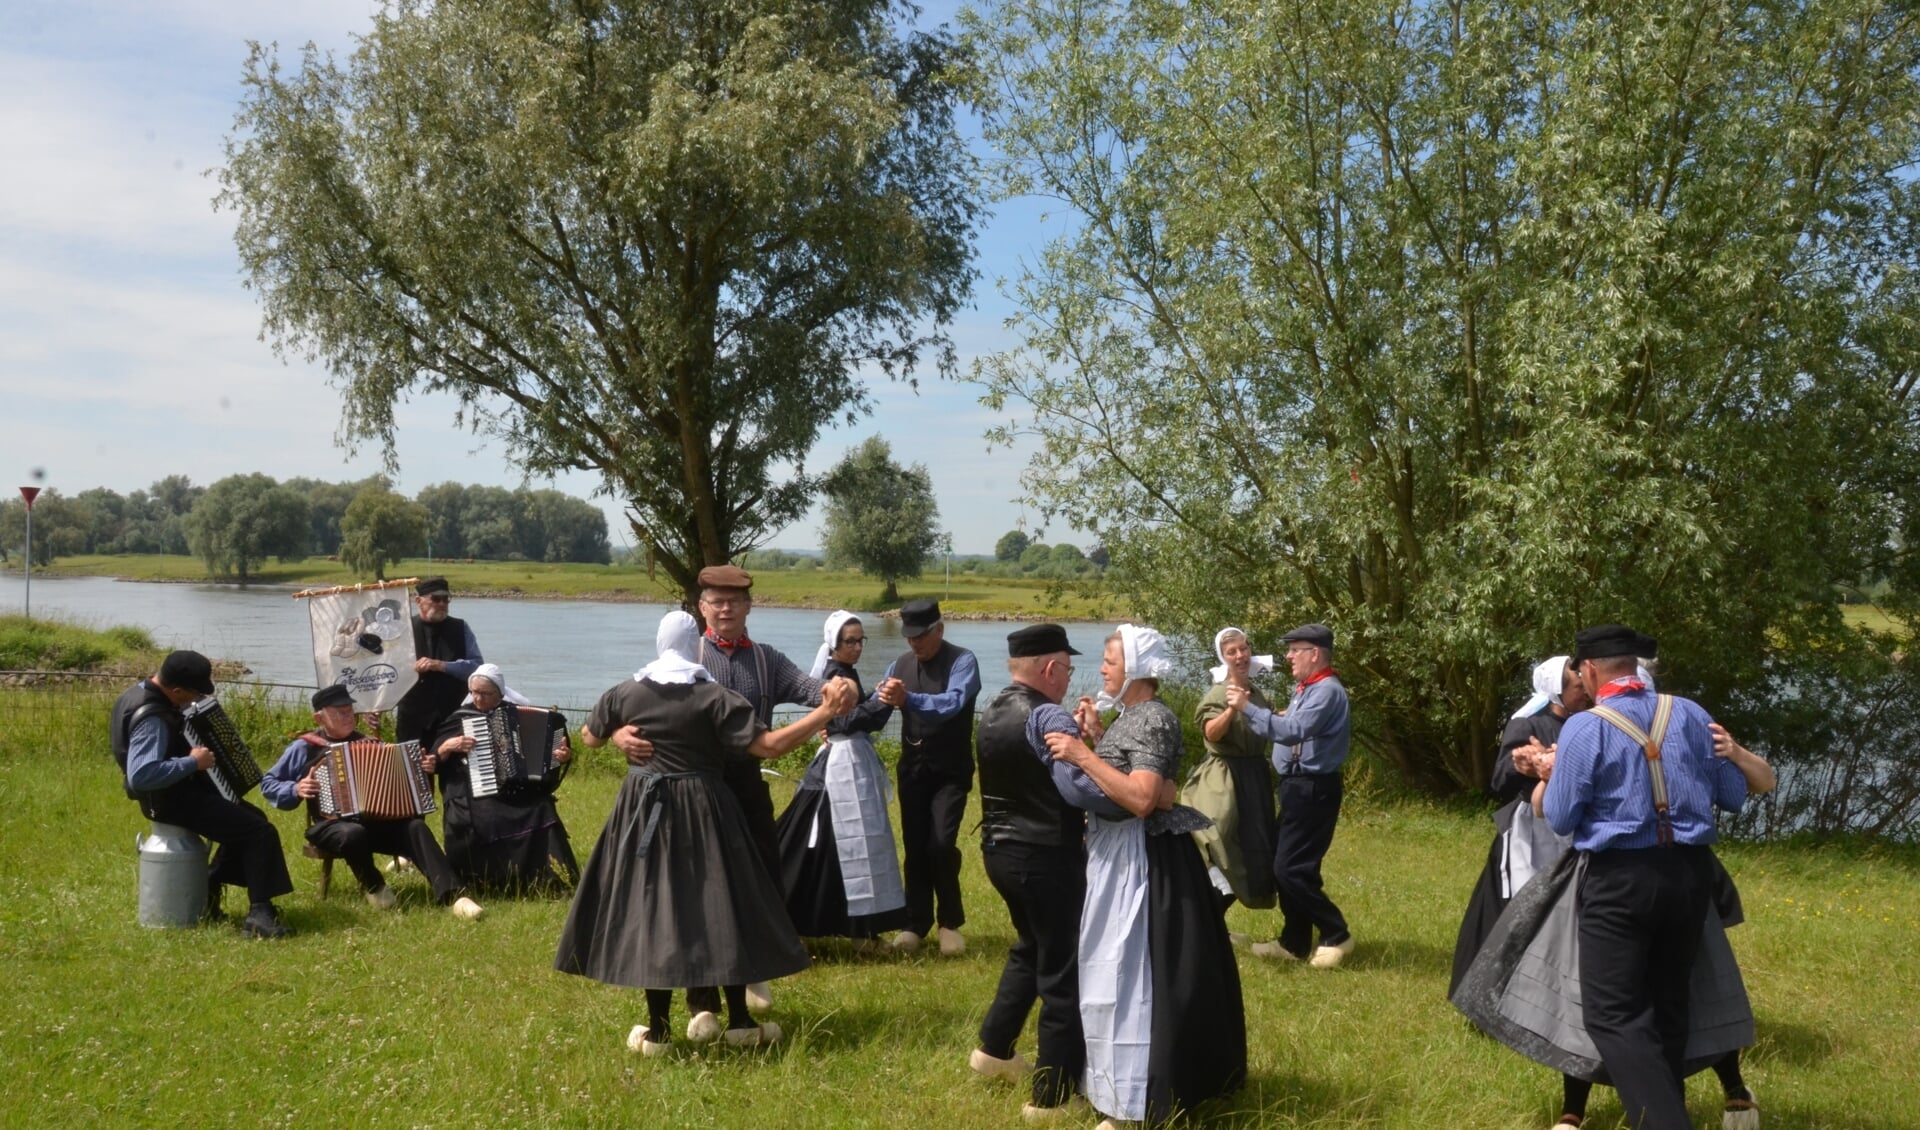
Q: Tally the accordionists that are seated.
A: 3